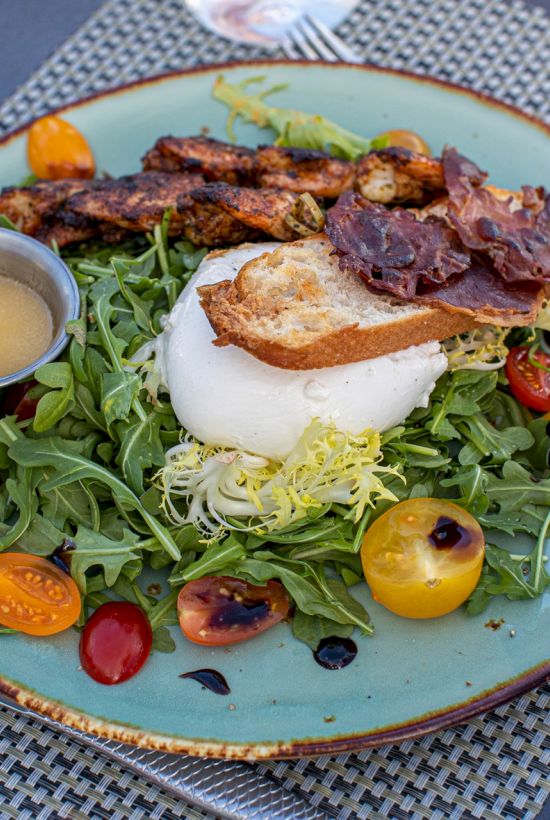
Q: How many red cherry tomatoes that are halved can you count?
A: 2